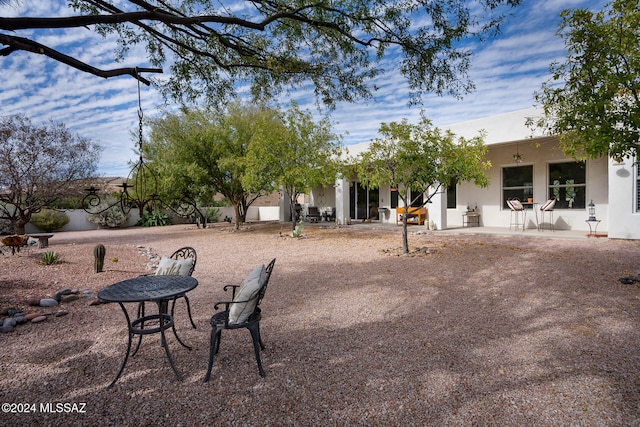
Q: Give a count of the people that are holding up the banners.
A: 0